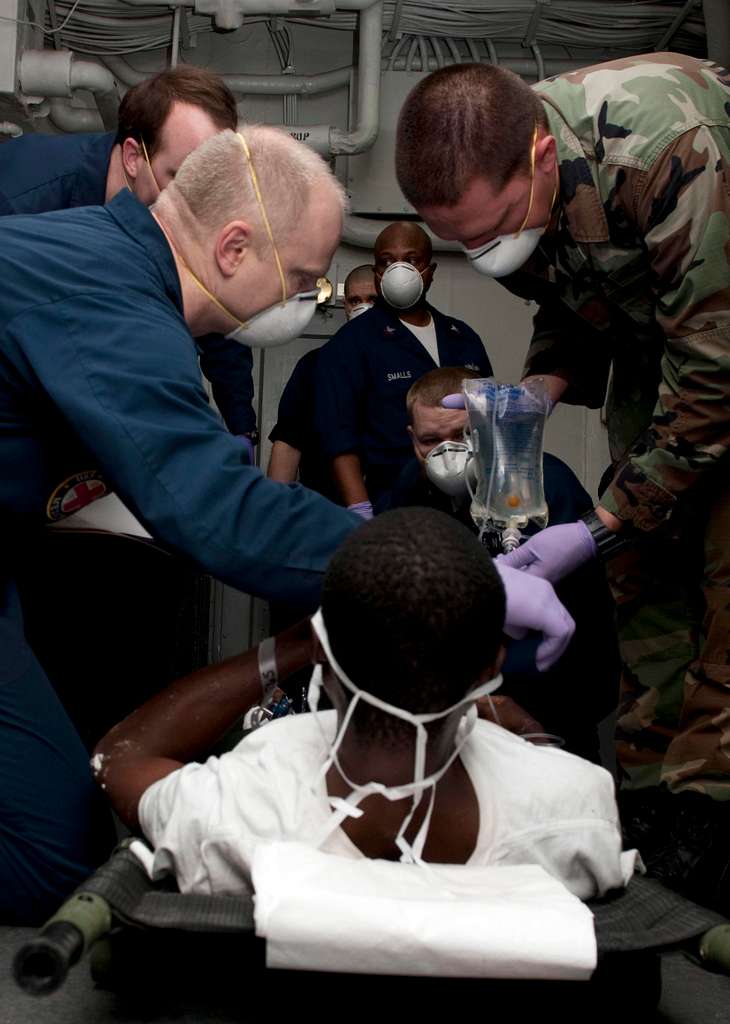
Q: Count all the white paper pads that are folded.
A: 1